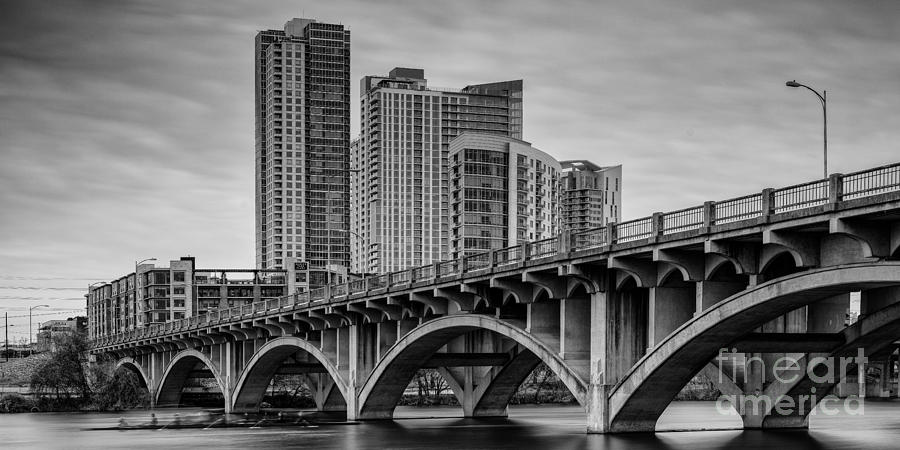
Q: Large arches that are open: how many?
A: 5